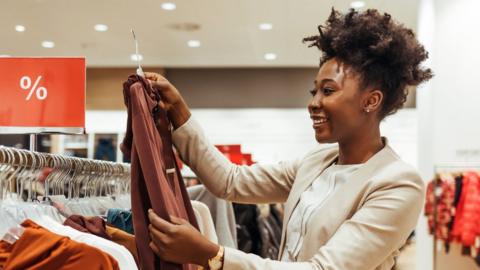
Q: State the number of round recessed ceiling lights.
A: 9